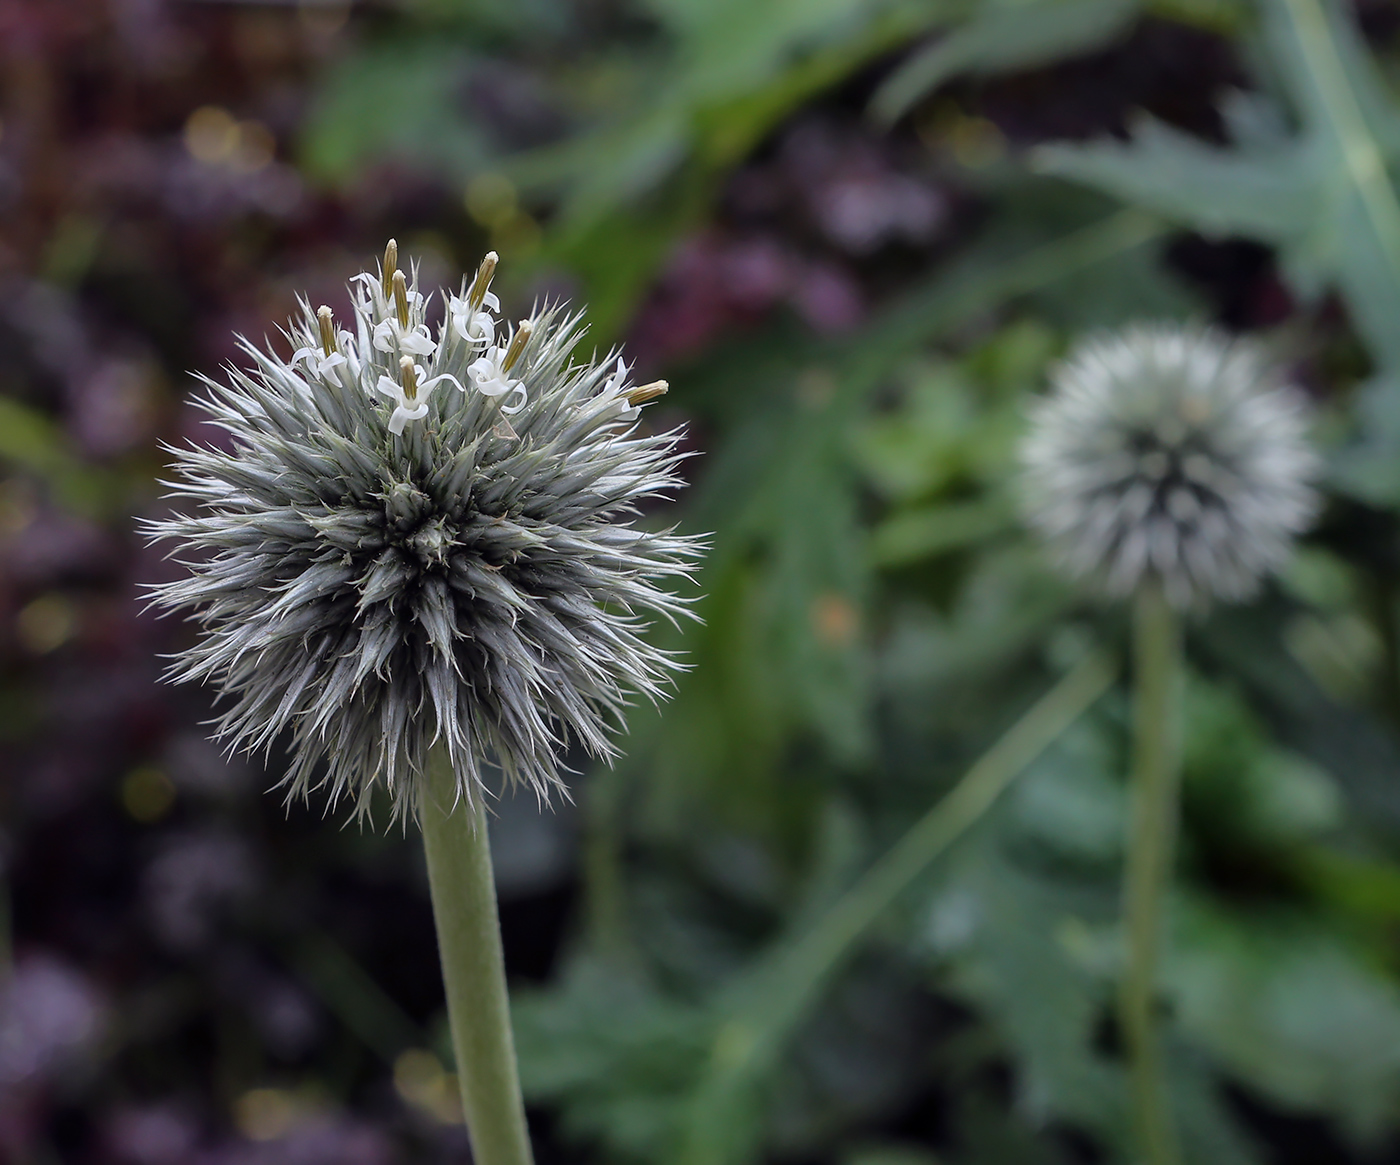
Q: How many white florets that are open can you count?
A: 7